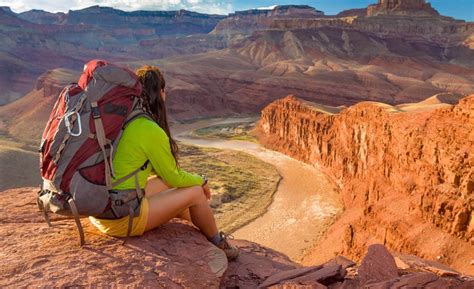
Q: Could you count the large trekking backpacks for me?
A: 1